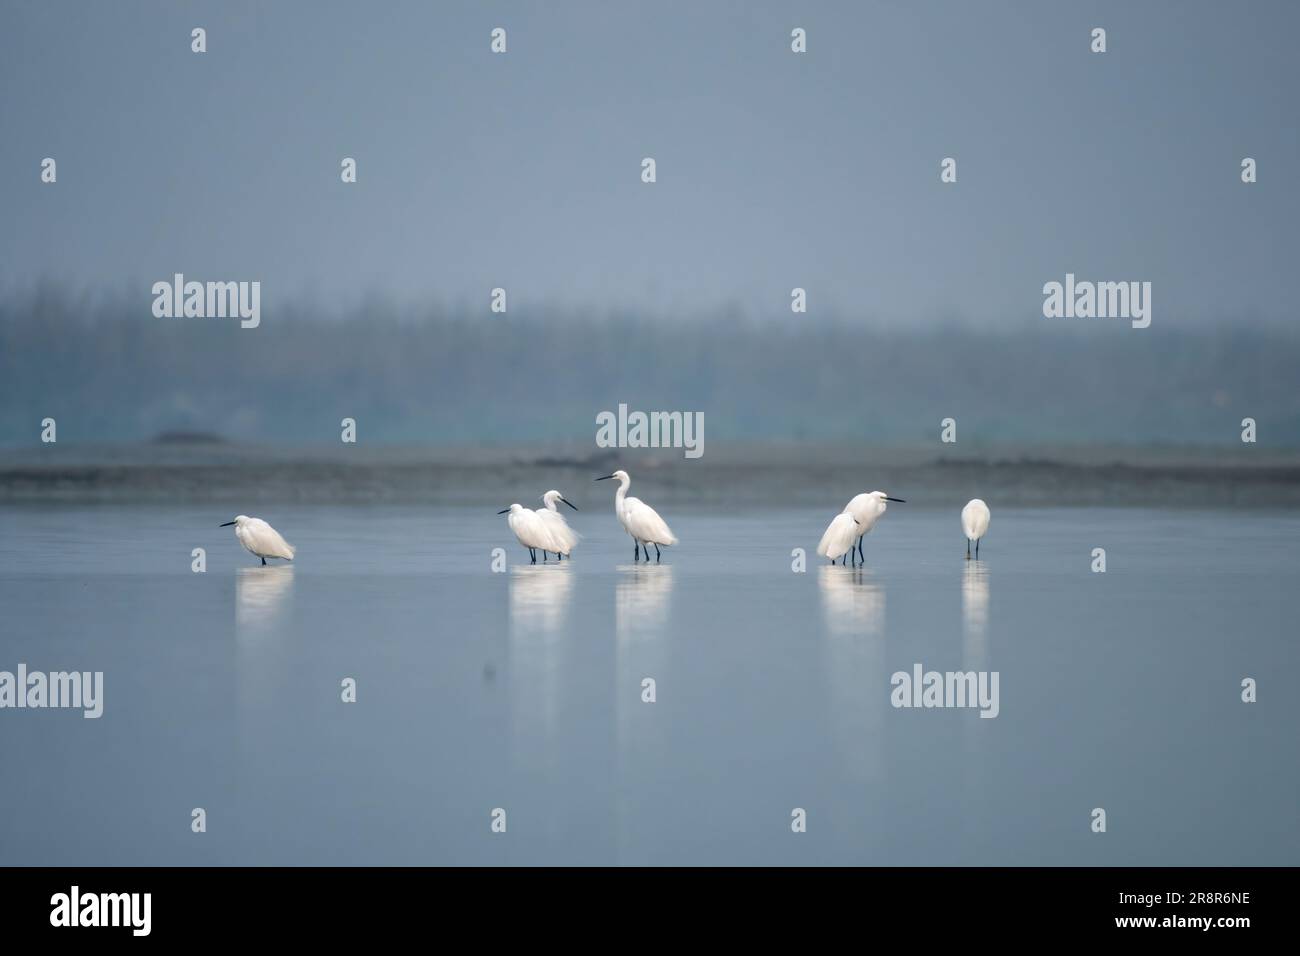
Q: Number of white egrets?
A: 7